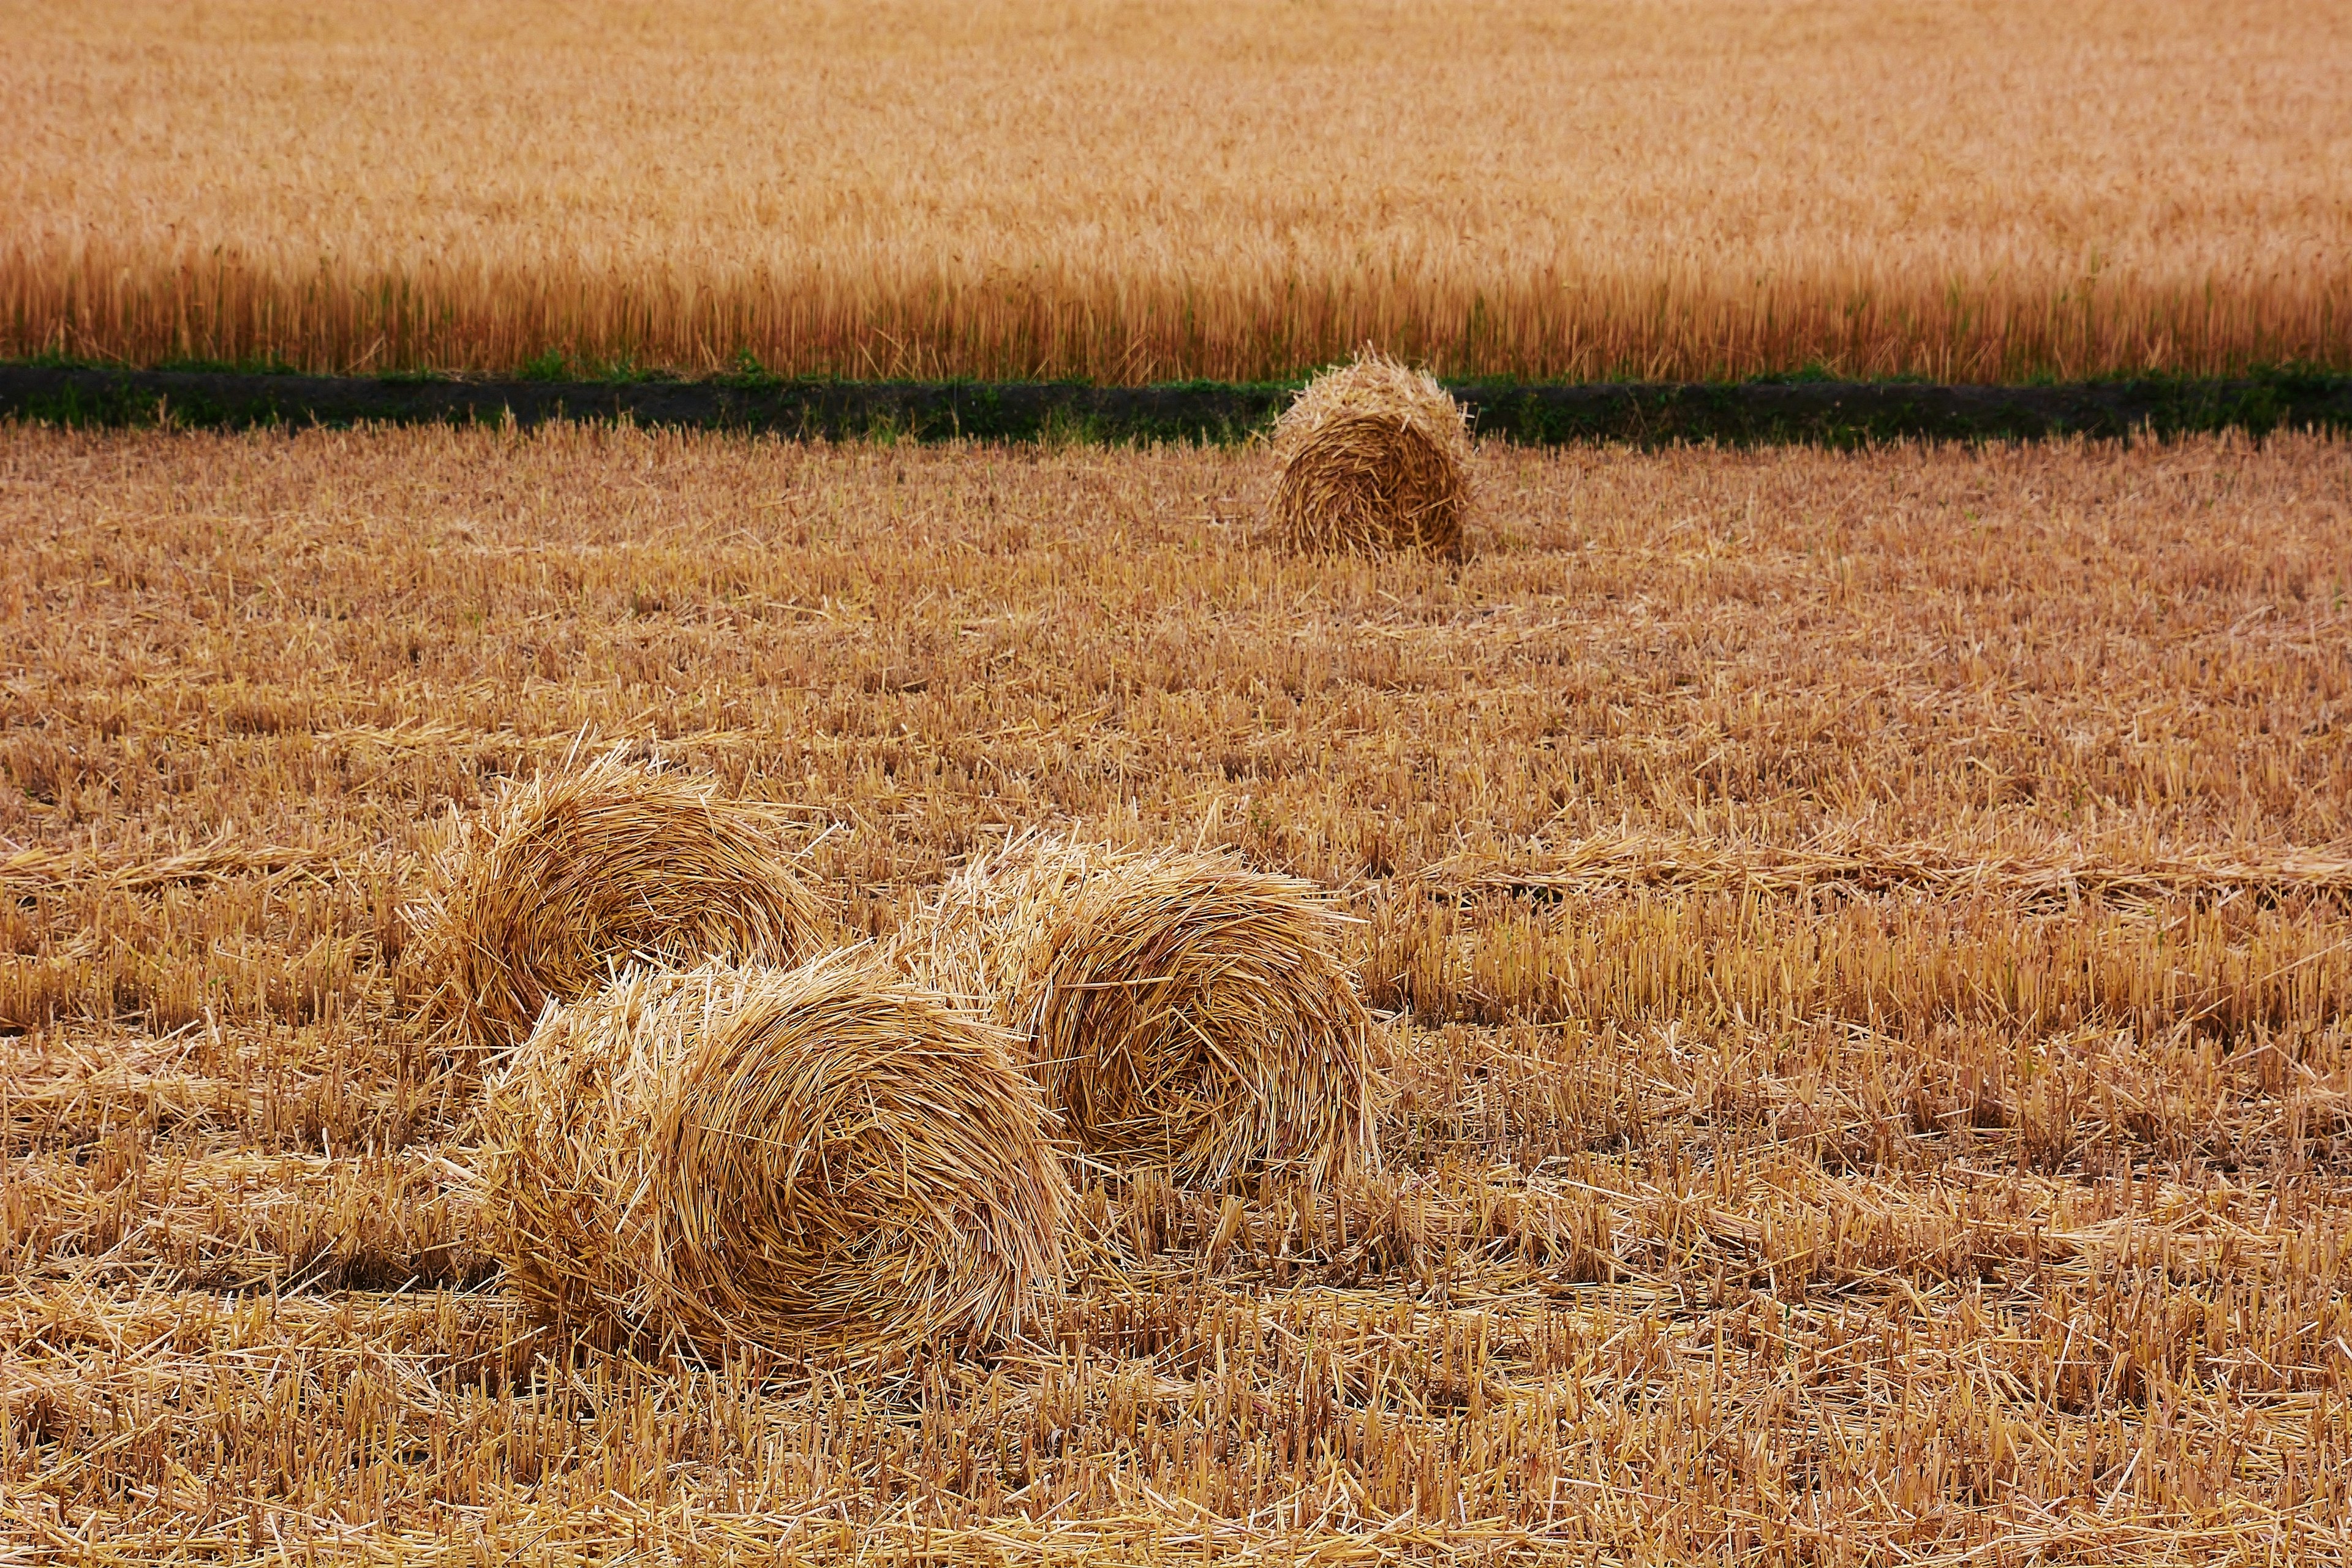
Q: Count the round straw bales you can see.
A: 4